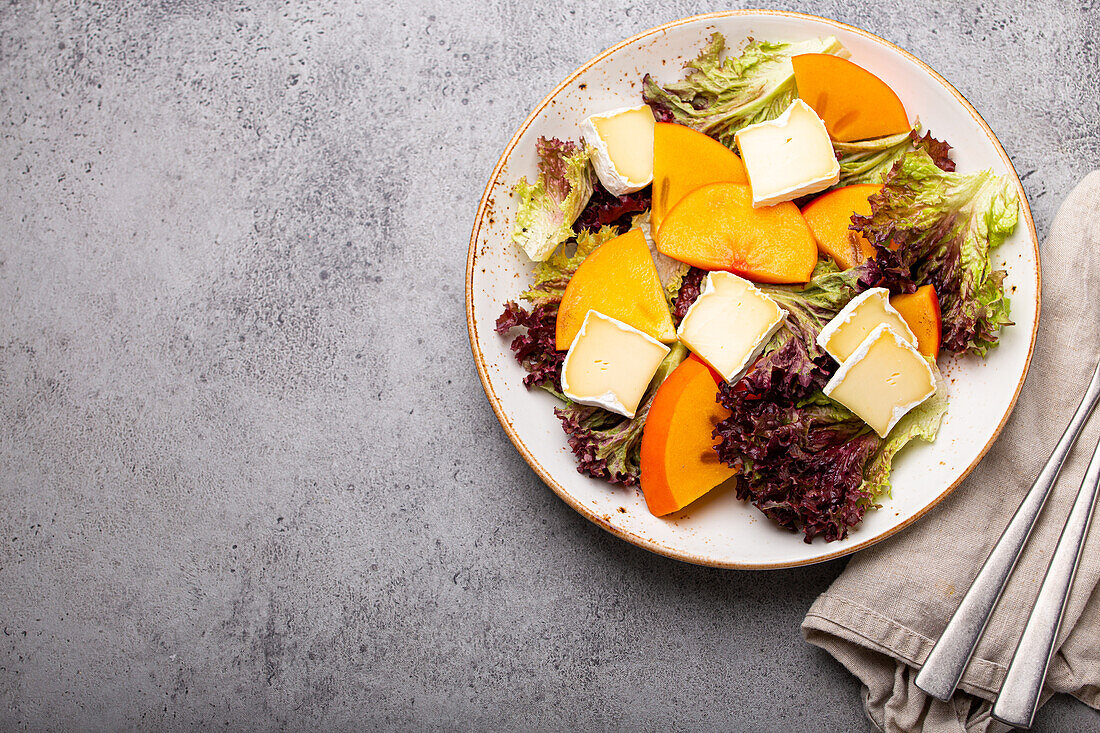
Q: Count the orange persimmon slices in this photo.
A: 7